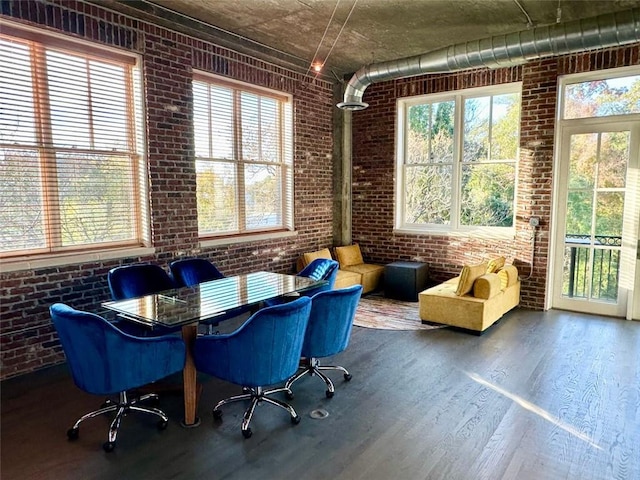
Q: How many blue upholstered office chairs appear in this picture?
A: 6